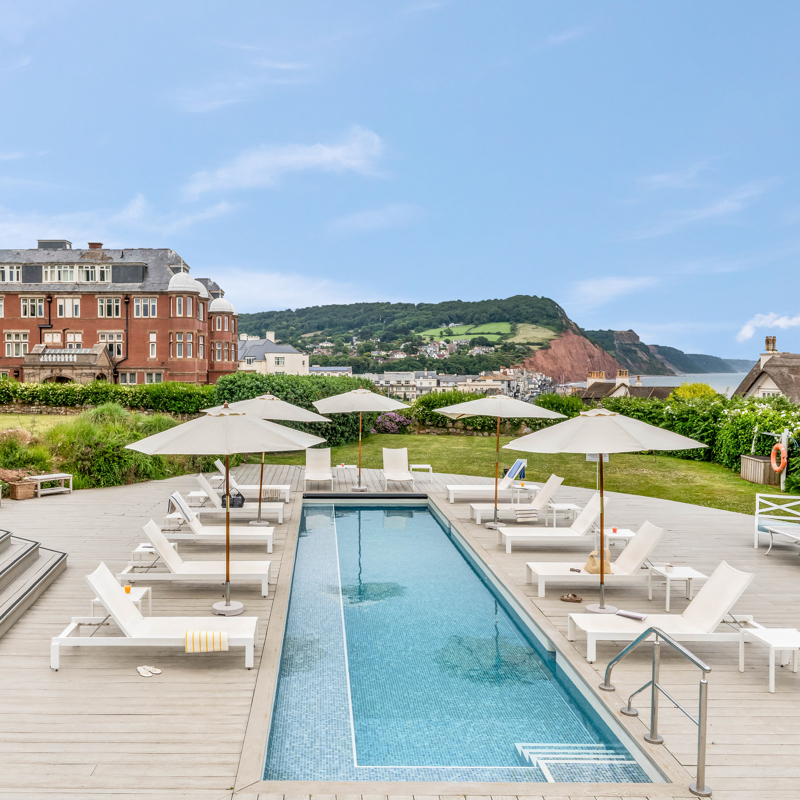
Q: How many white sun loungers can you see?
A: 12